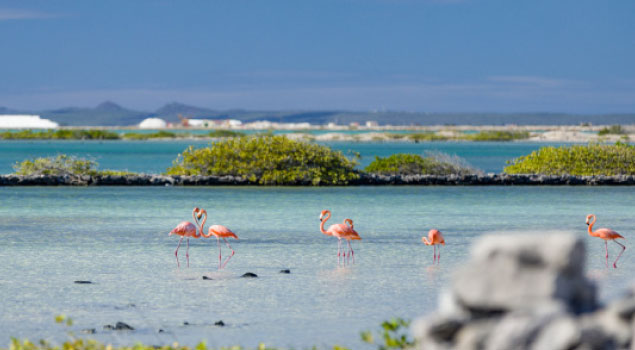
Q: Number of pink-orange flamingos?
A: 6